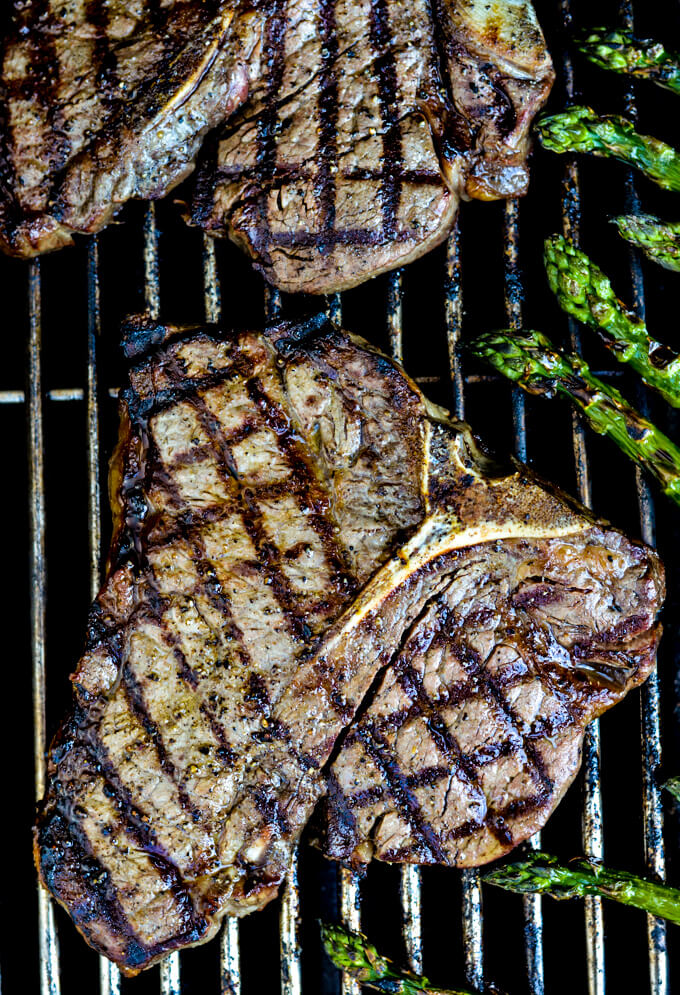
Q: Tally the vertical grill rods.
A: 11